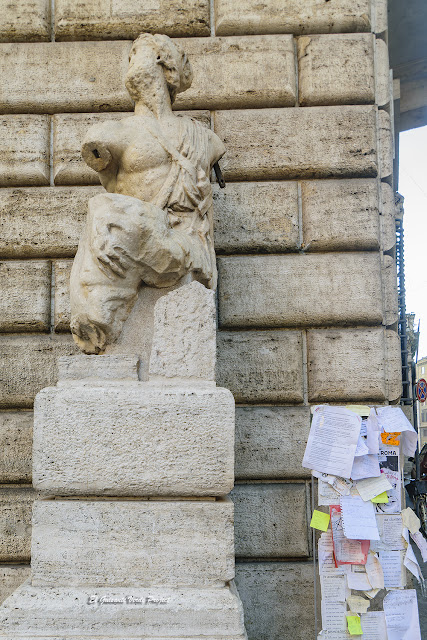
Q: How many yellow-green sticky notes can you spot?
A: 3